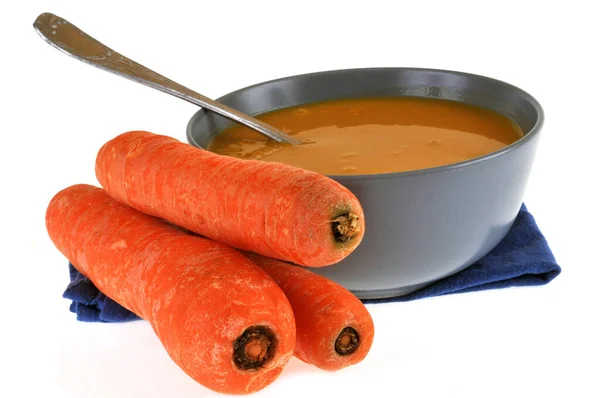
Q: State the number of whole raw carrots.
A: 3